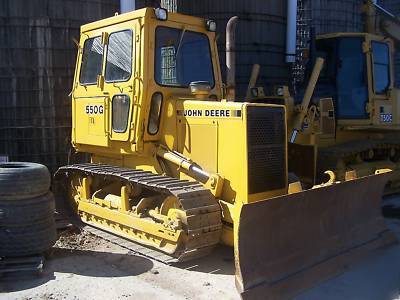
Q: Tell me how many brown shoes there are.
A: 0